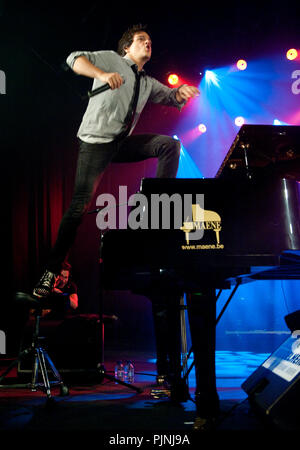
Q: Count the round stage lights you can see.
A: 5